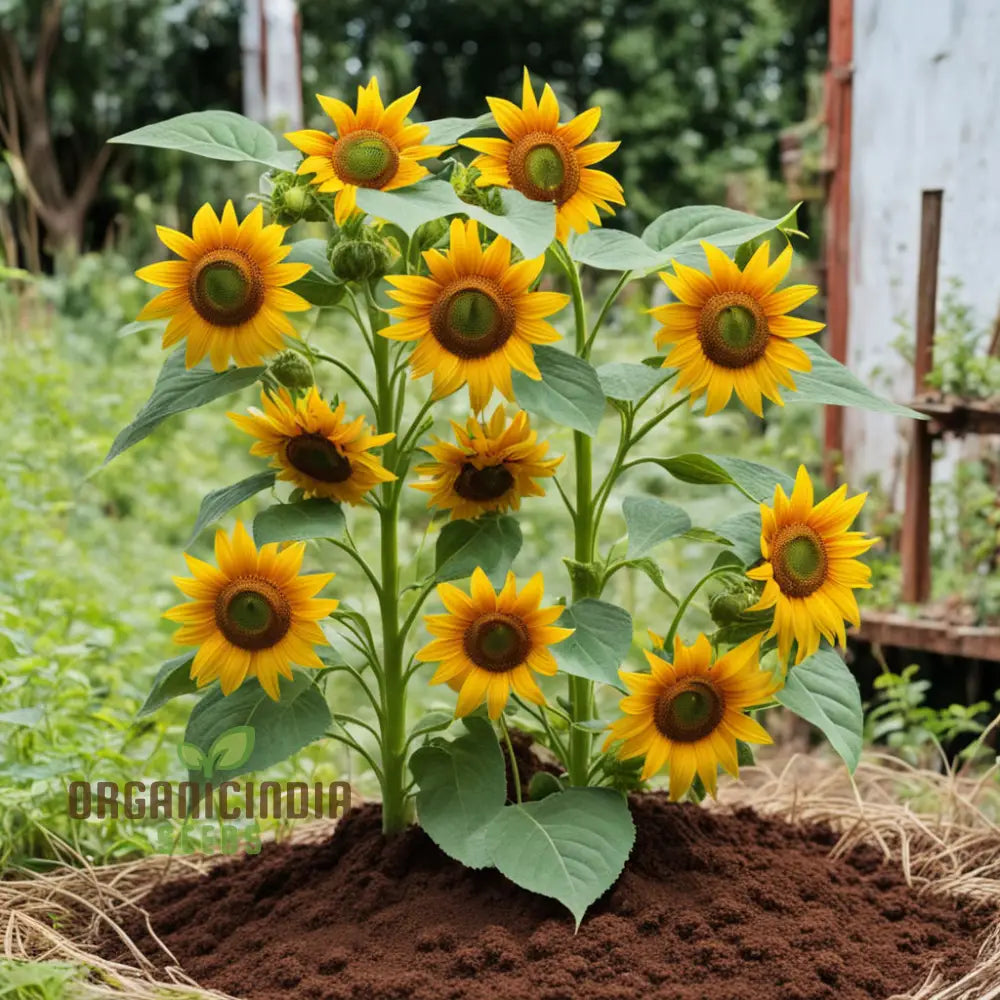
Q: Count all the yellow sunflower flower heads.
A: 11